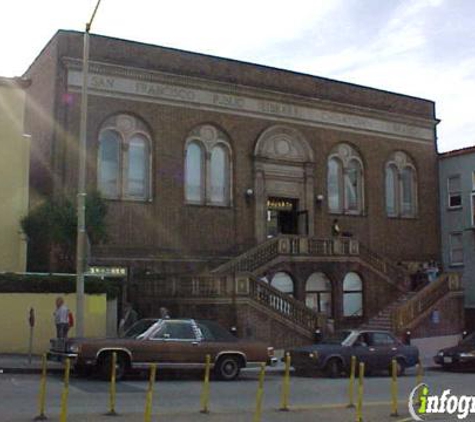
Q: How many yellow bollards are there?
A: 11